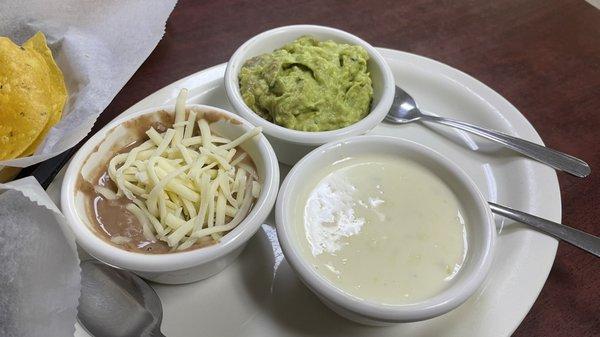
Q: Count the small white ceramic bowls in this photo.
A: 3